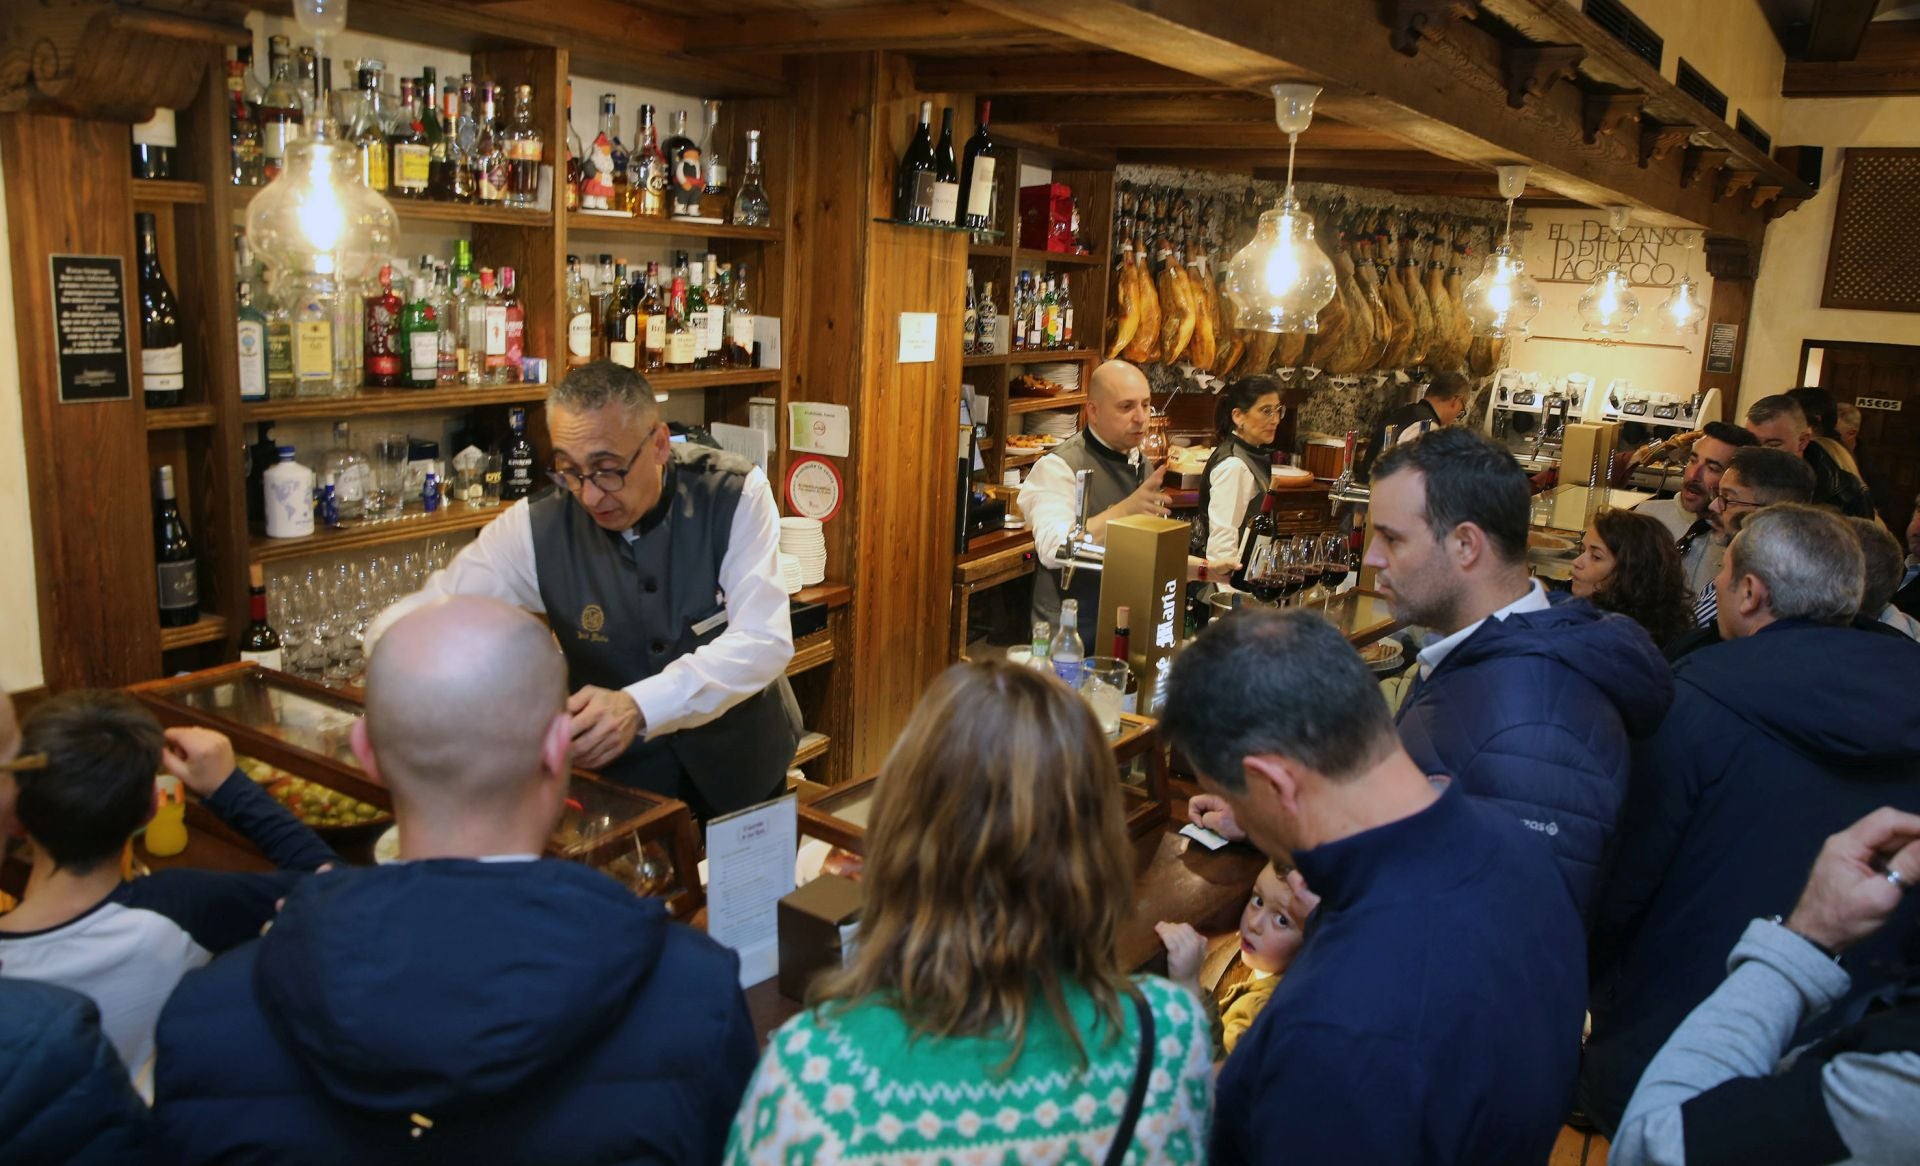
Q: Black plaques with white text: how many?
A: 2